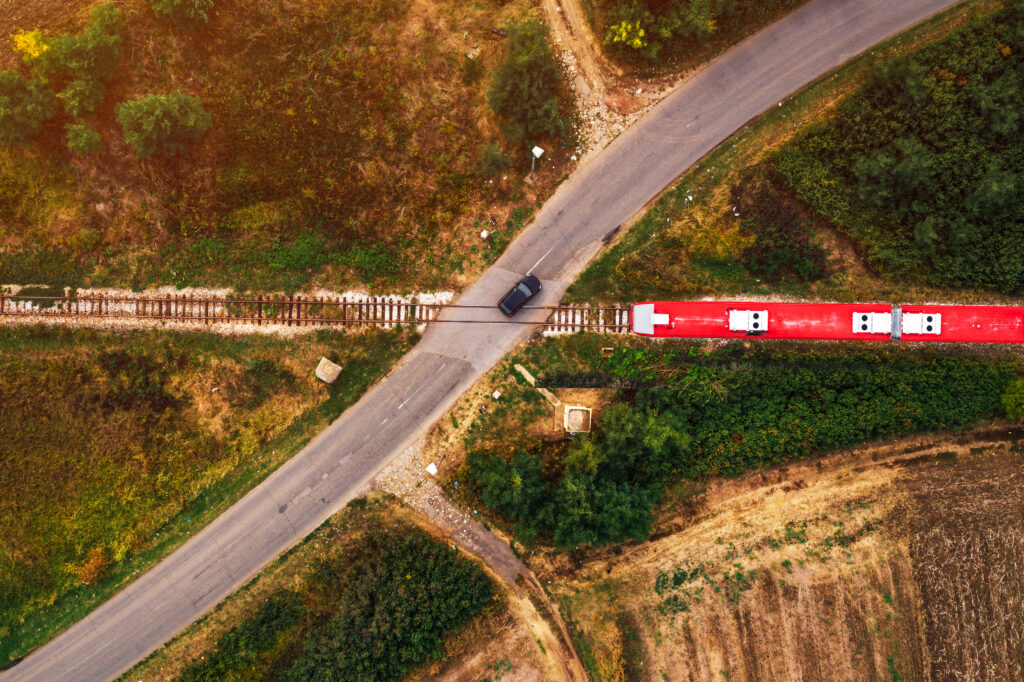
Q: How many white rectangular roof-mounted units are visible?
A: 3